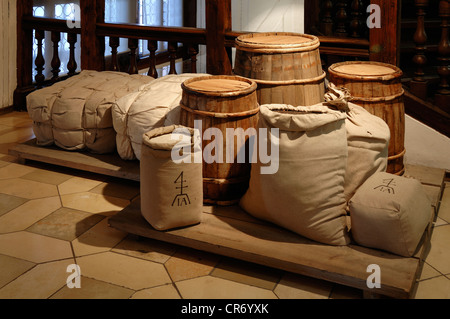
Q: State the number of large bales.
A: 2